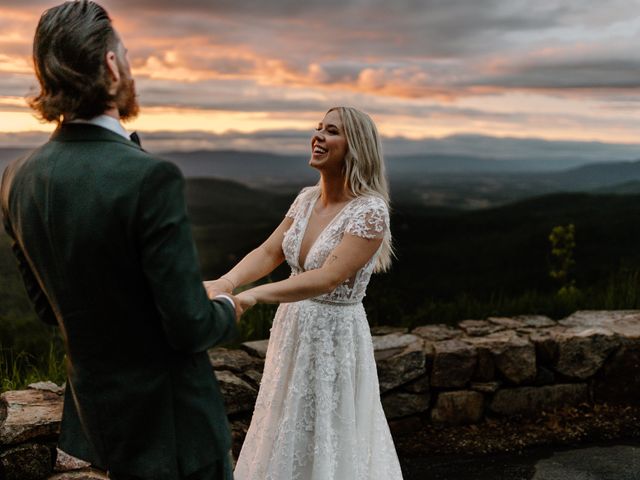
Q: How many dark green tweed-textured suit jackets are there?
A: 1